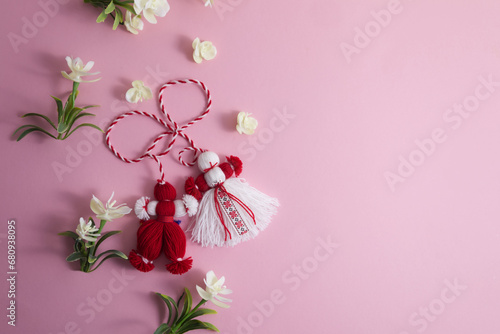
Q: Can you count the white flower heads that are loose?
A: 3